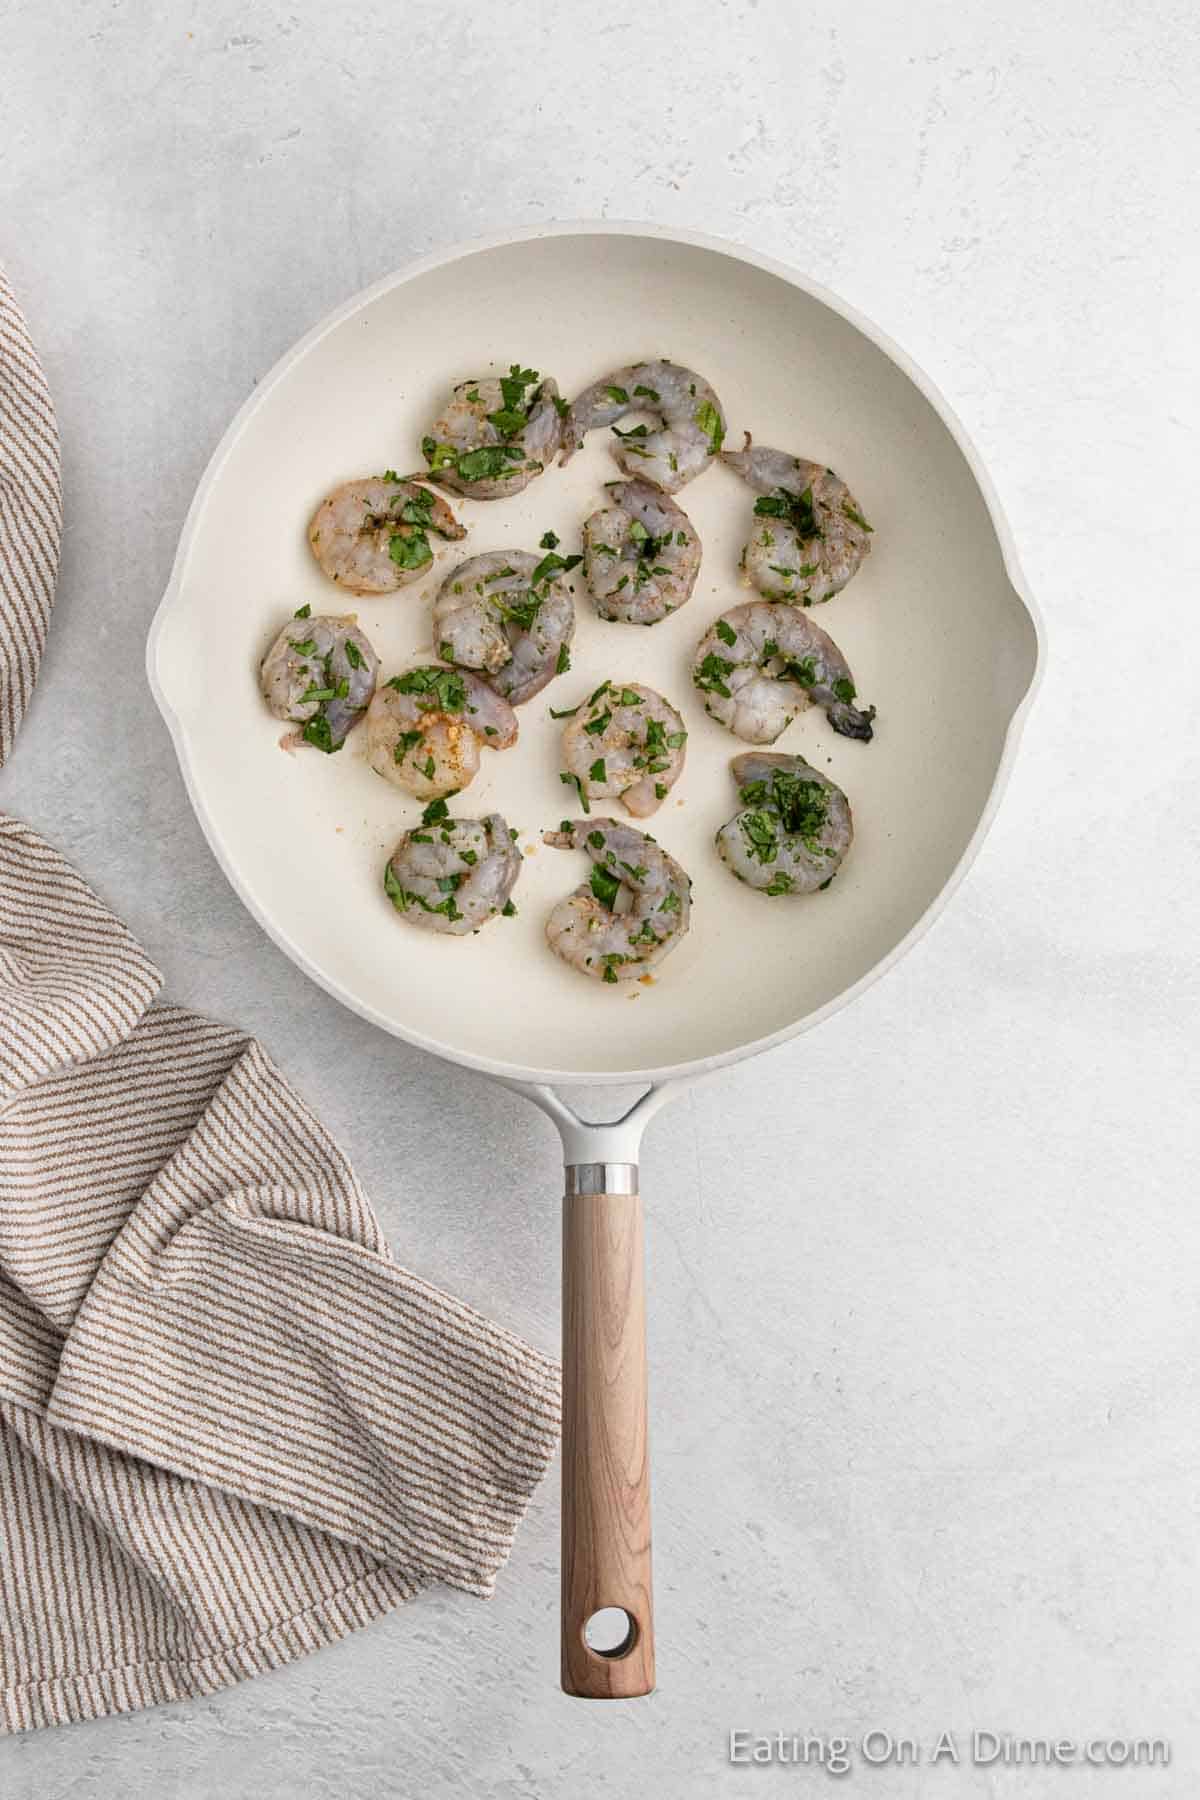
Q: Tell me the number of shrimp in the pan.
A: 13